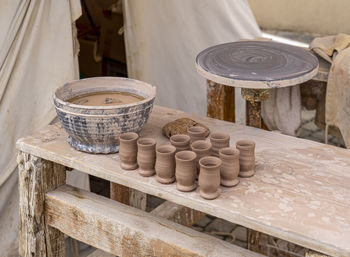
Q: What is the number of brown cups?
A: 11